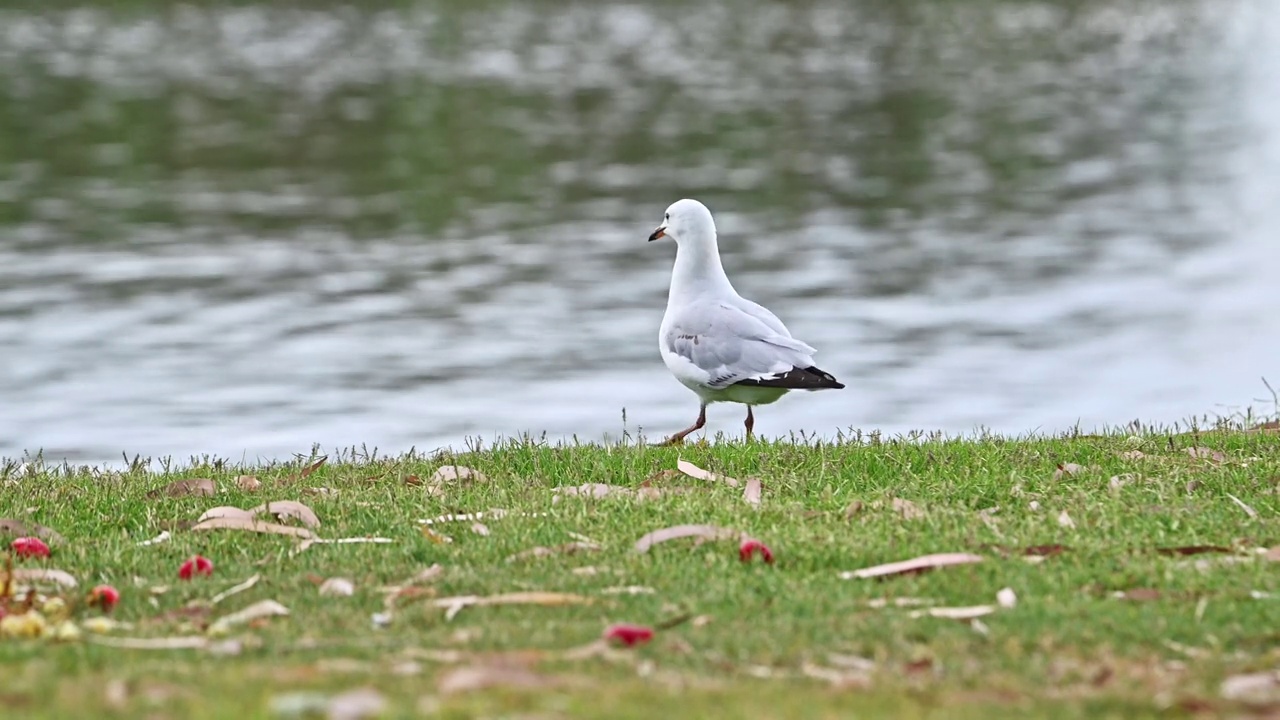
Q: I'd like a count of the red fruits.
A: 5